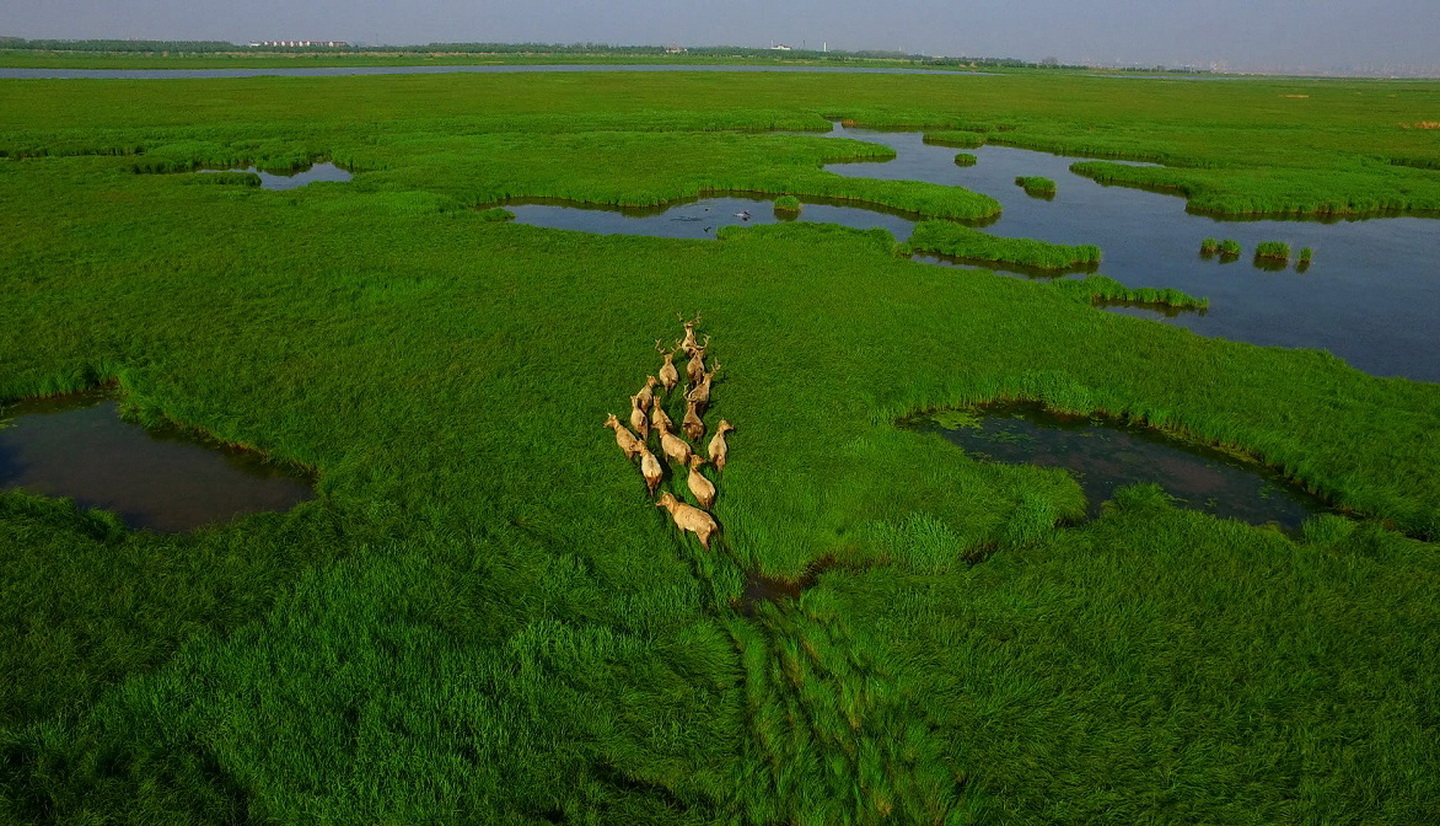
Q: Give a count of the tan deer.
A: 14